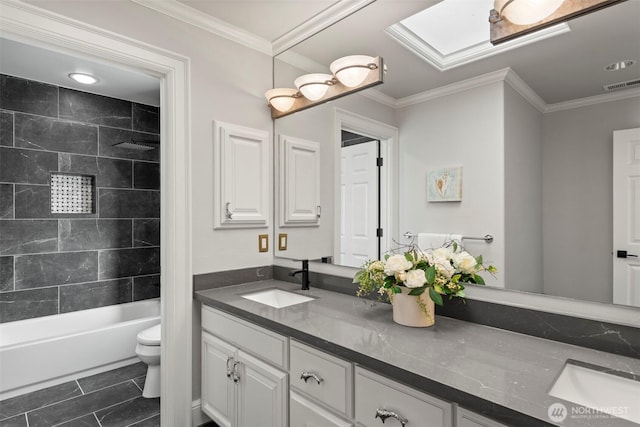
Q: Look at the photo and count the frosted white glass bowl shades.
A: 4